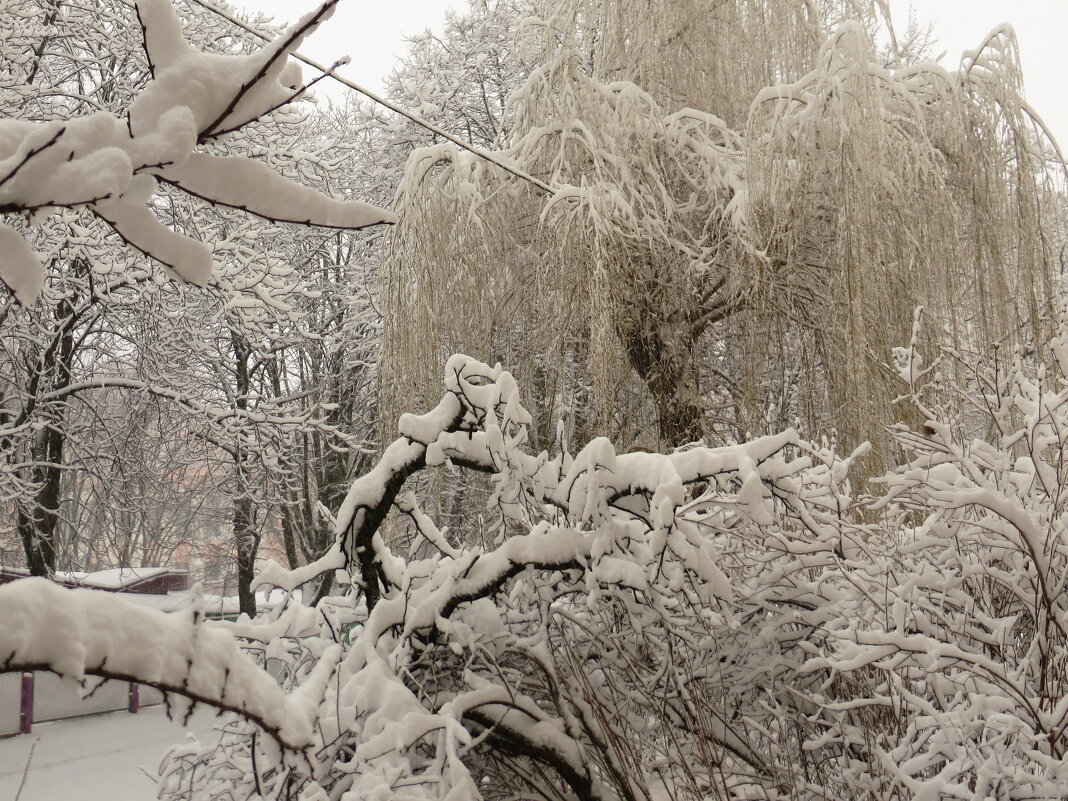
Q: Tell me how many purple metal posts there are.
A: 2